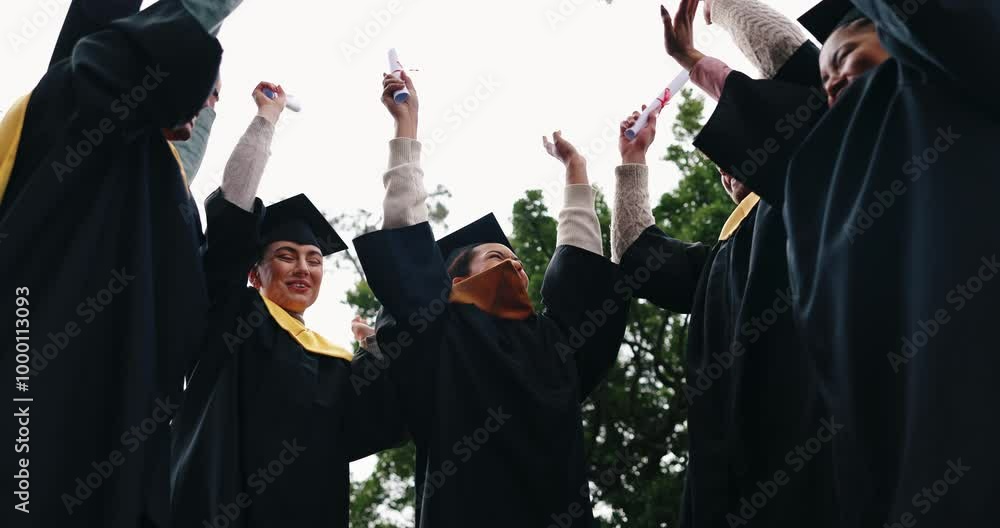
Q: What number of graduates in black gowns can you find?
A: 5